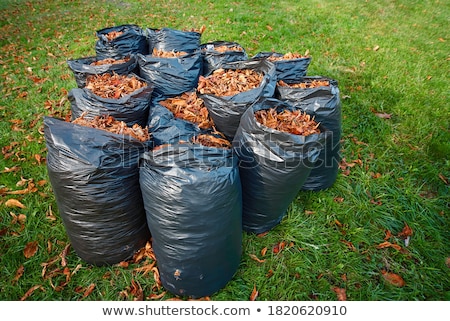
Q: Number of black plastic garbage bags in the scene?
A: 13